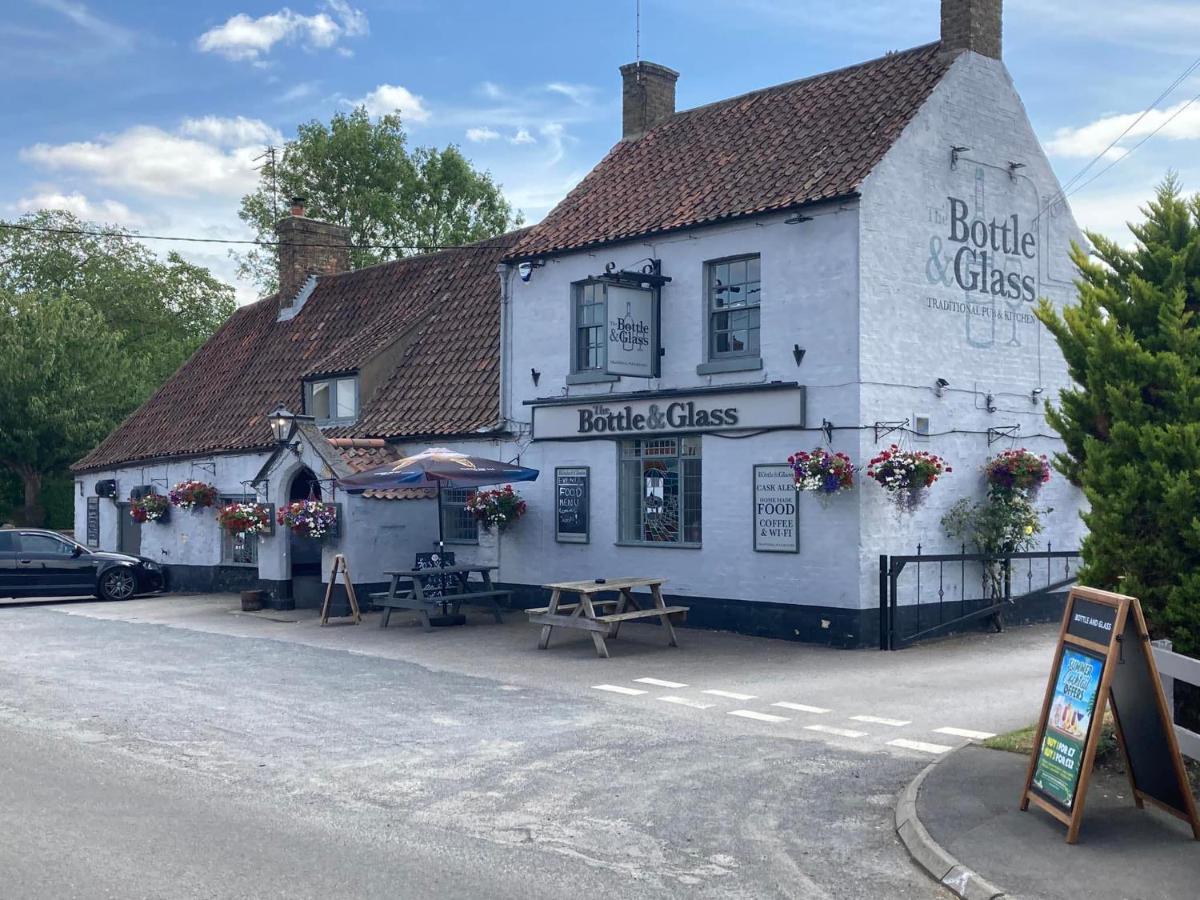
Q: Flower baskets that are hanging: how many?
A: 8